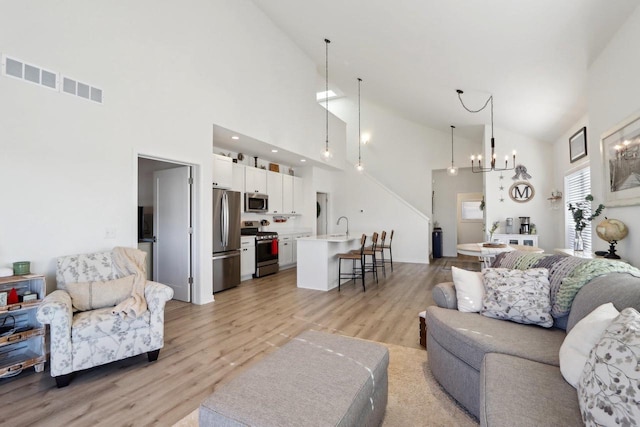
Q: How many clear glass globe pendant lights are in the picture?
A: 3